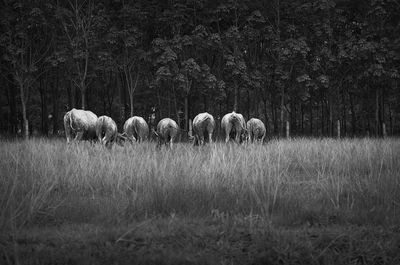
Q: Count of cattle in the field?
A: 7